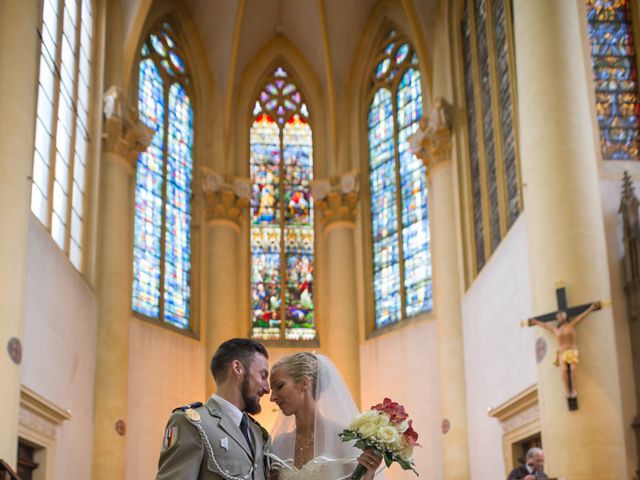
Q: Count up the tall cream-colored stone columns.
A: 6